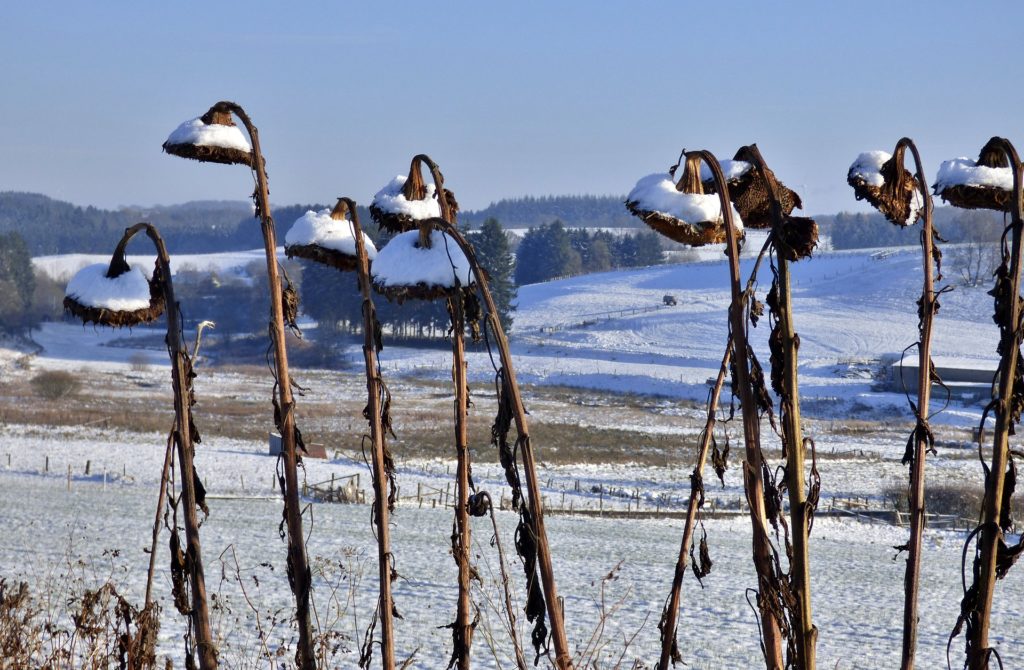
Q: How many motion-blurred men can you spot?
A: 0